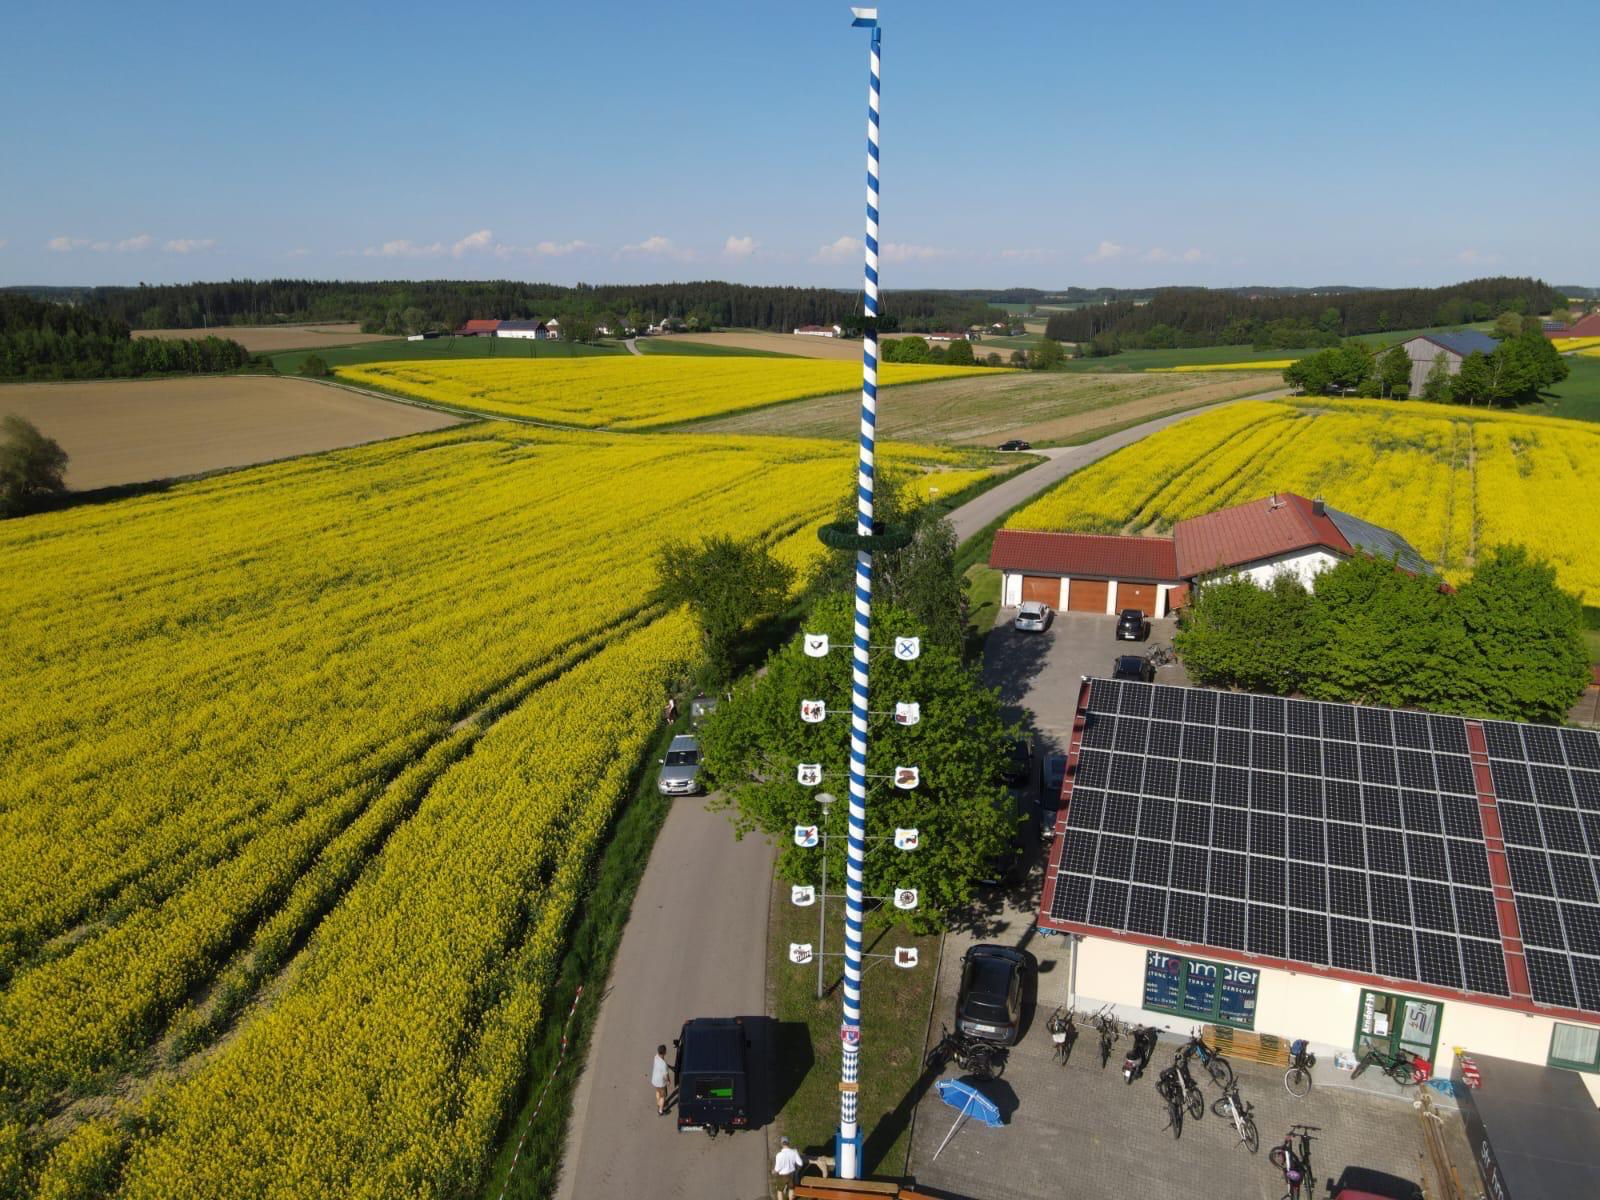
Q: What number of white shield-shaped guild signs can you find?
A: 12